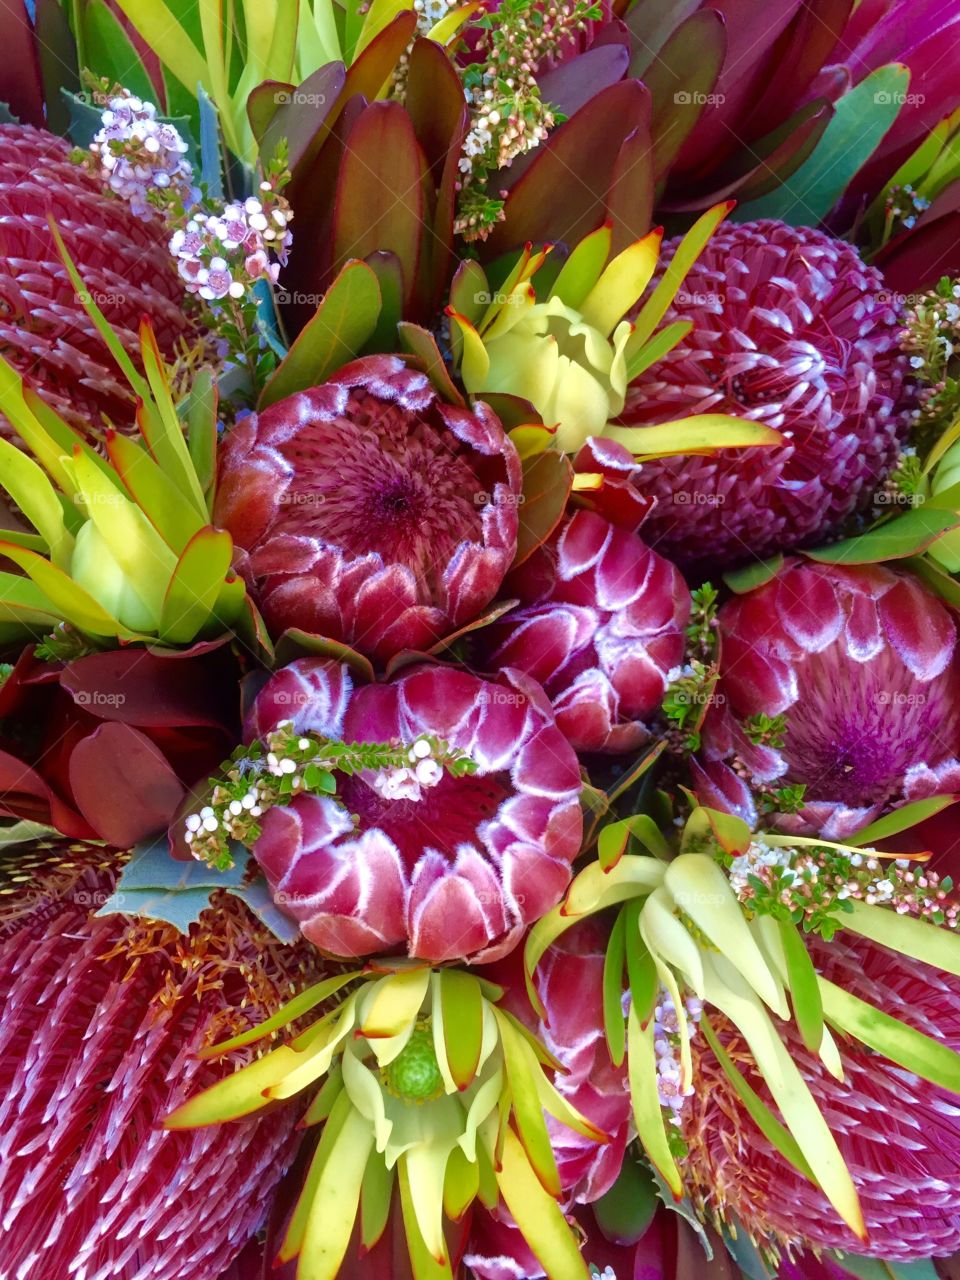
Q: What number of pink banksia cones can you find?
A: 4